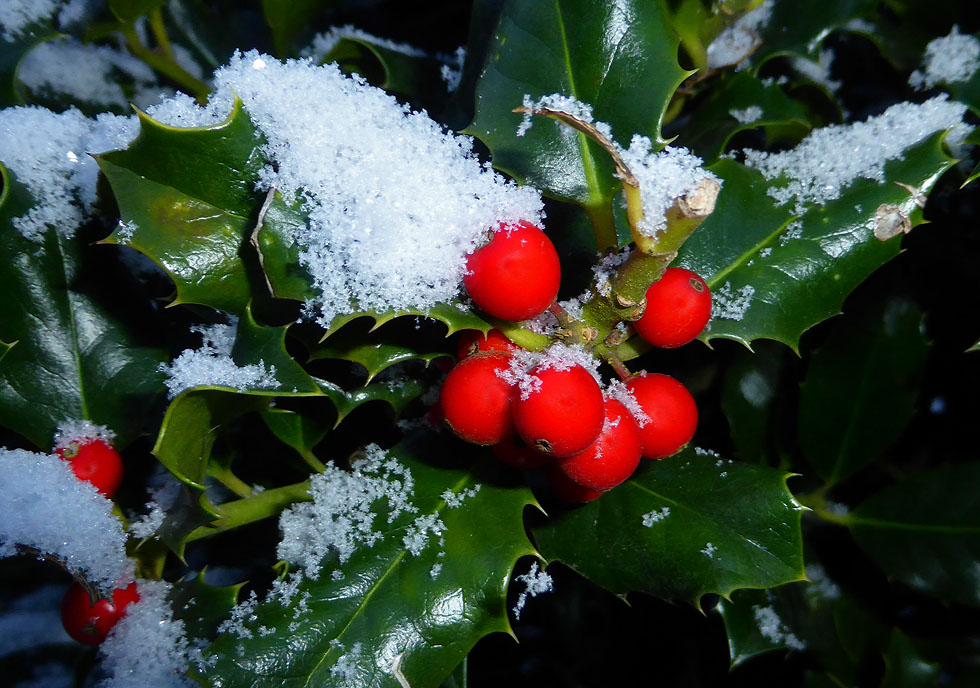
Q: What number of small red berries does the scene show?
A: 11